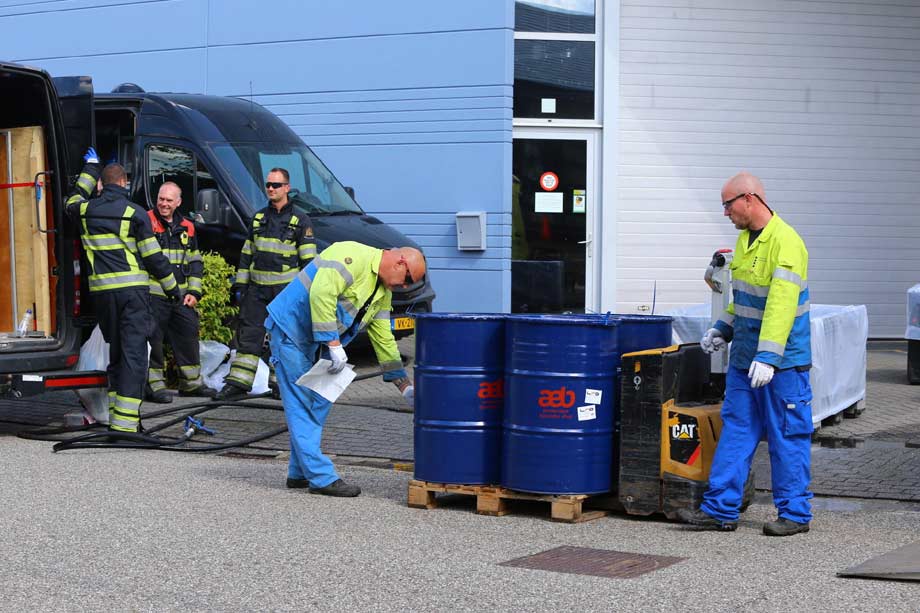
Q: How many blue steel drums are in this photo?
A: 3